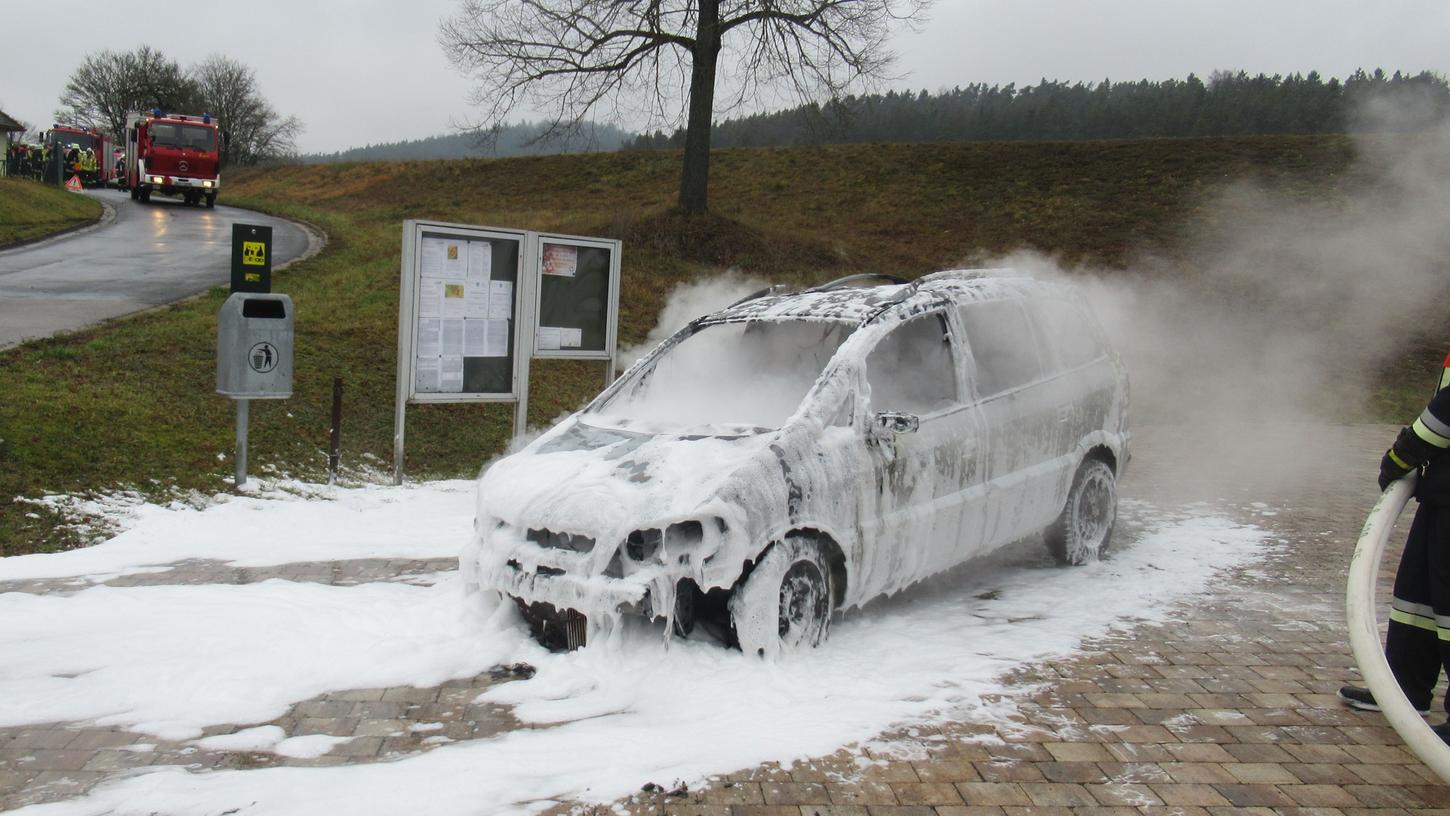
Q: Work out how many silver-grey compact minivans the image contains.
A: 1